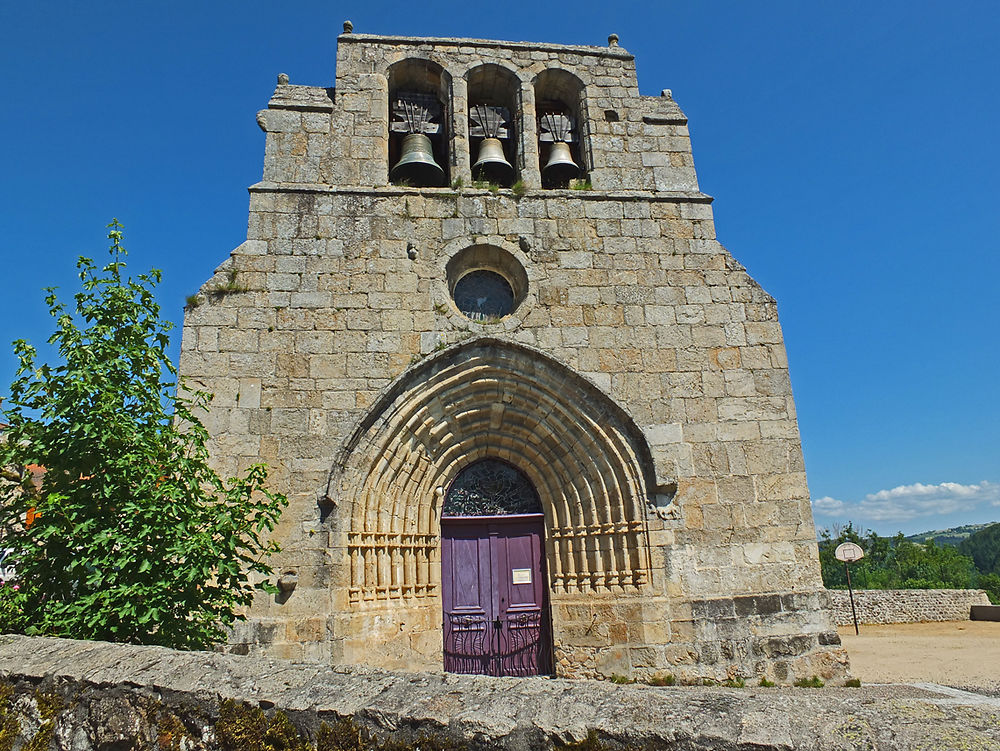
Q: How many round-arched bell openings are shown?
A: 3